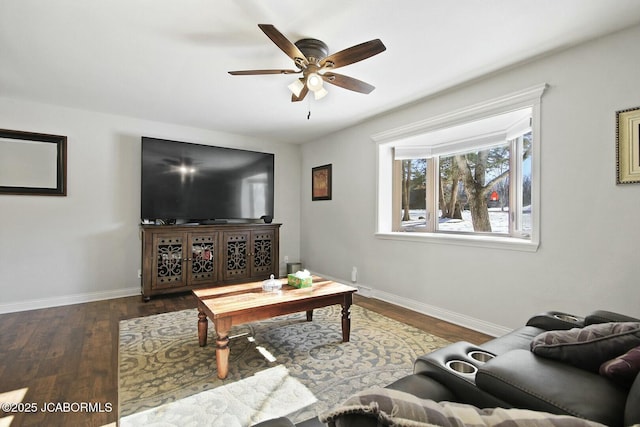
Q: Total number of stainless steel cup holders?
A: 3